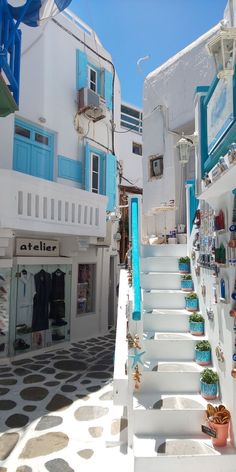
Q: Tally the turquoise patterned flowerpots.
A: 6